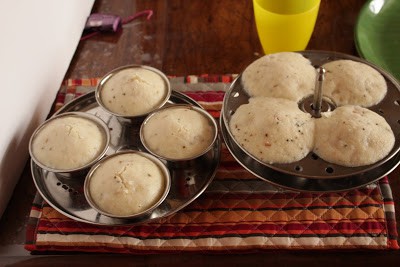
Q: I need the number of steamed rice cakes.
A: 8